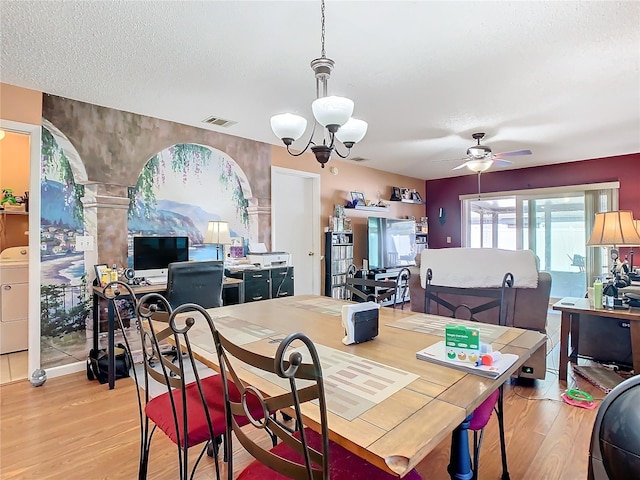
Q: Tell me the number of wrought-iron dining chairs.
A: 4